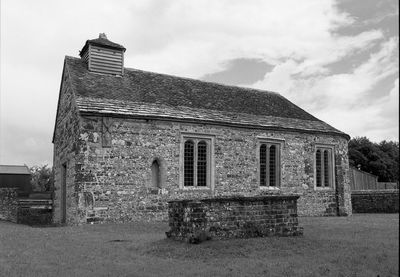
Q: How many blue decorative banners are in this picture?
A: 0